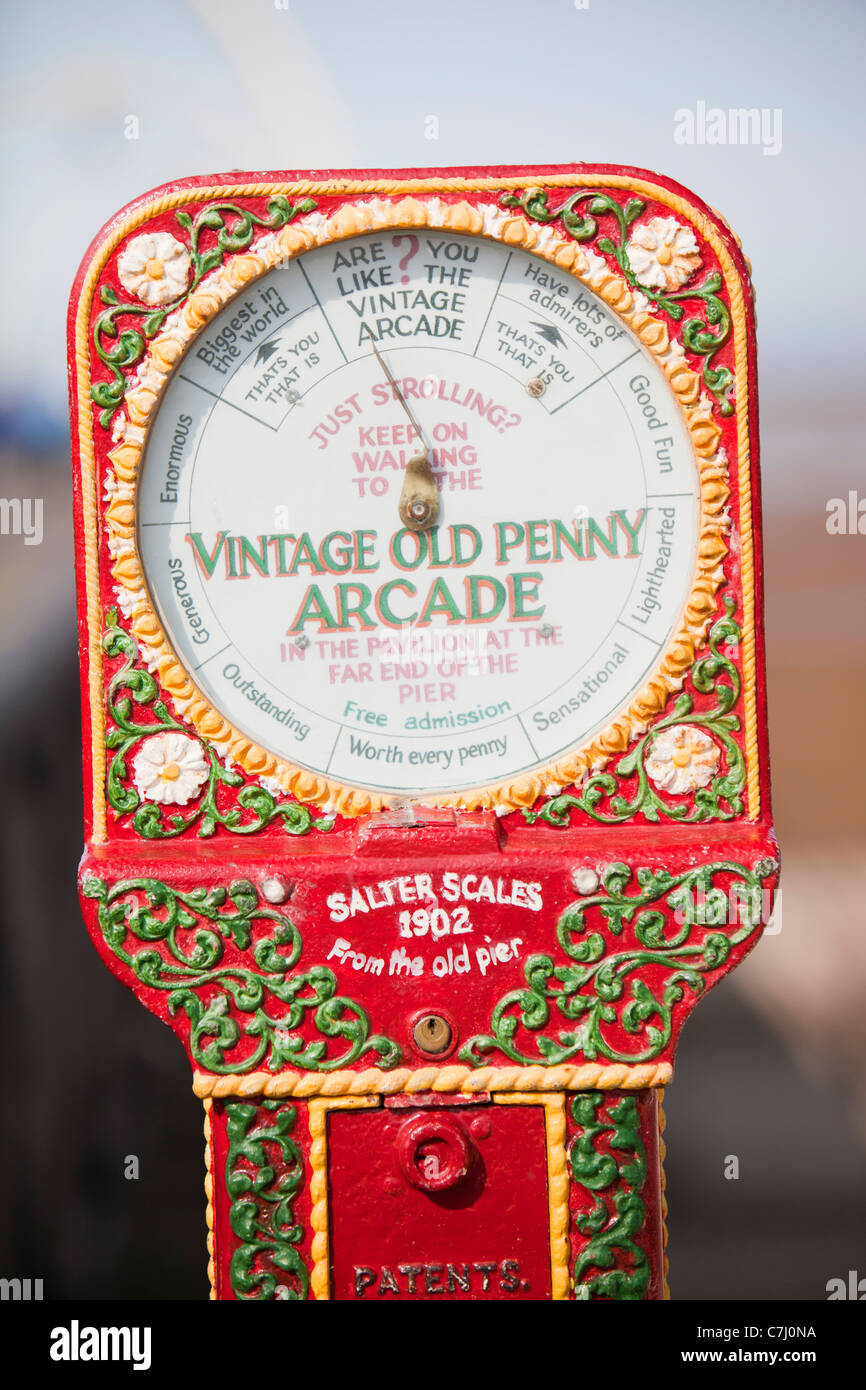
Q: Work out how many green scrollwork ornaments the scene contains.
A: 8